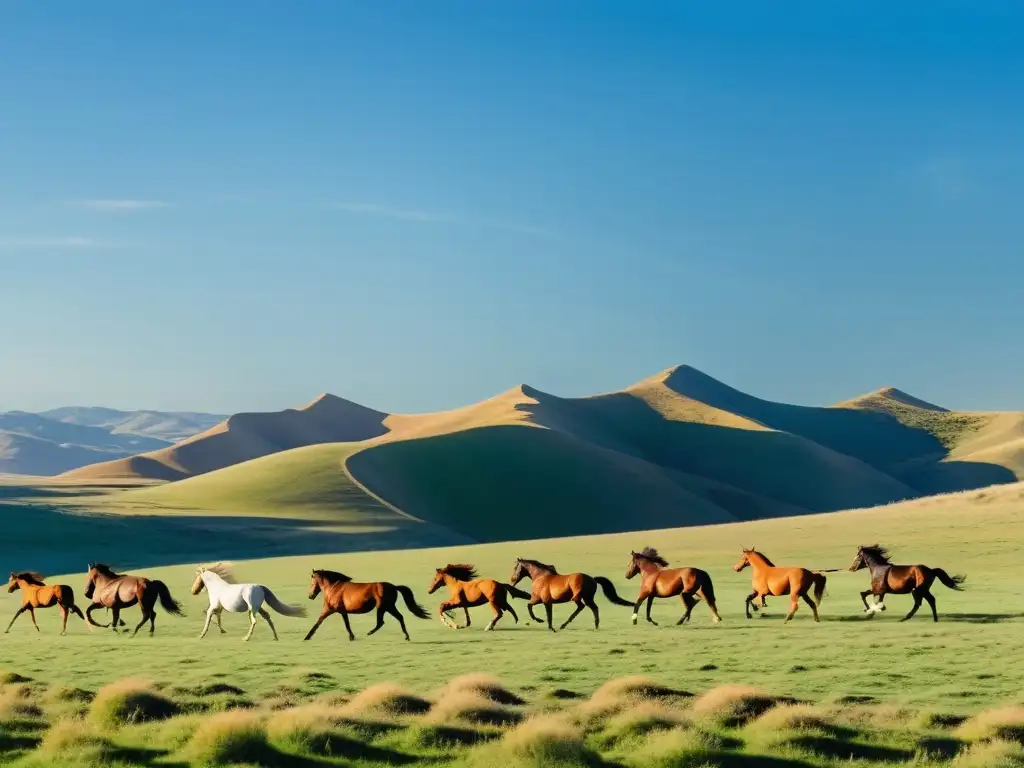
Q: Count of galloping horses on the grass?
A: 9